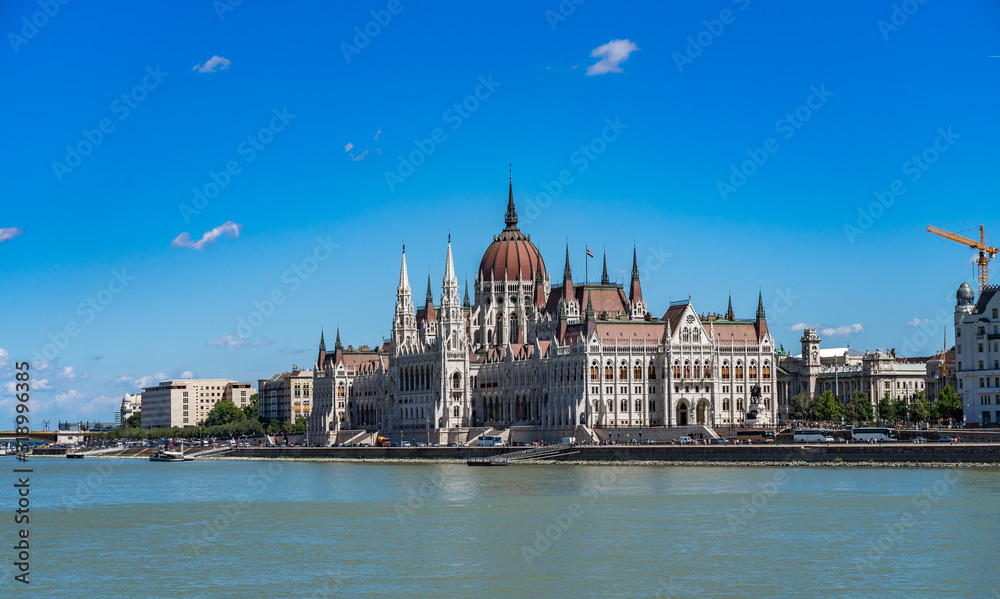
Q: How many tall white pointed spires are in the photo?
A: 2